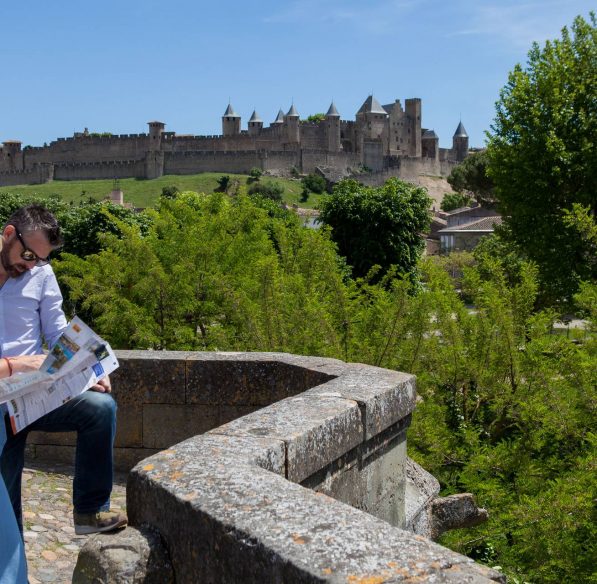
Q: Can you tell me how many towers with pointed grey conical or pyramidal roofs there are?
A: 7